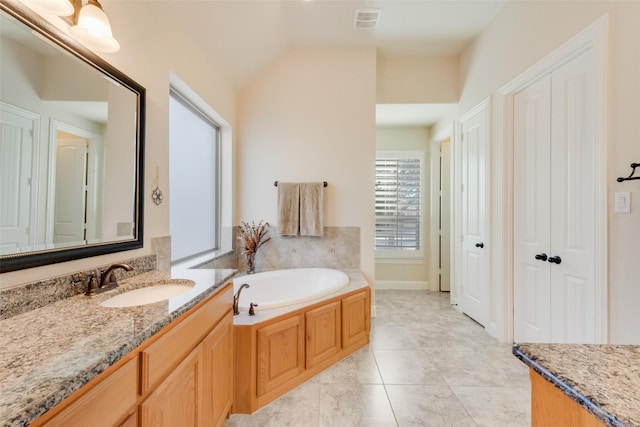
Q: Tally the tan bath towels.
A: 2